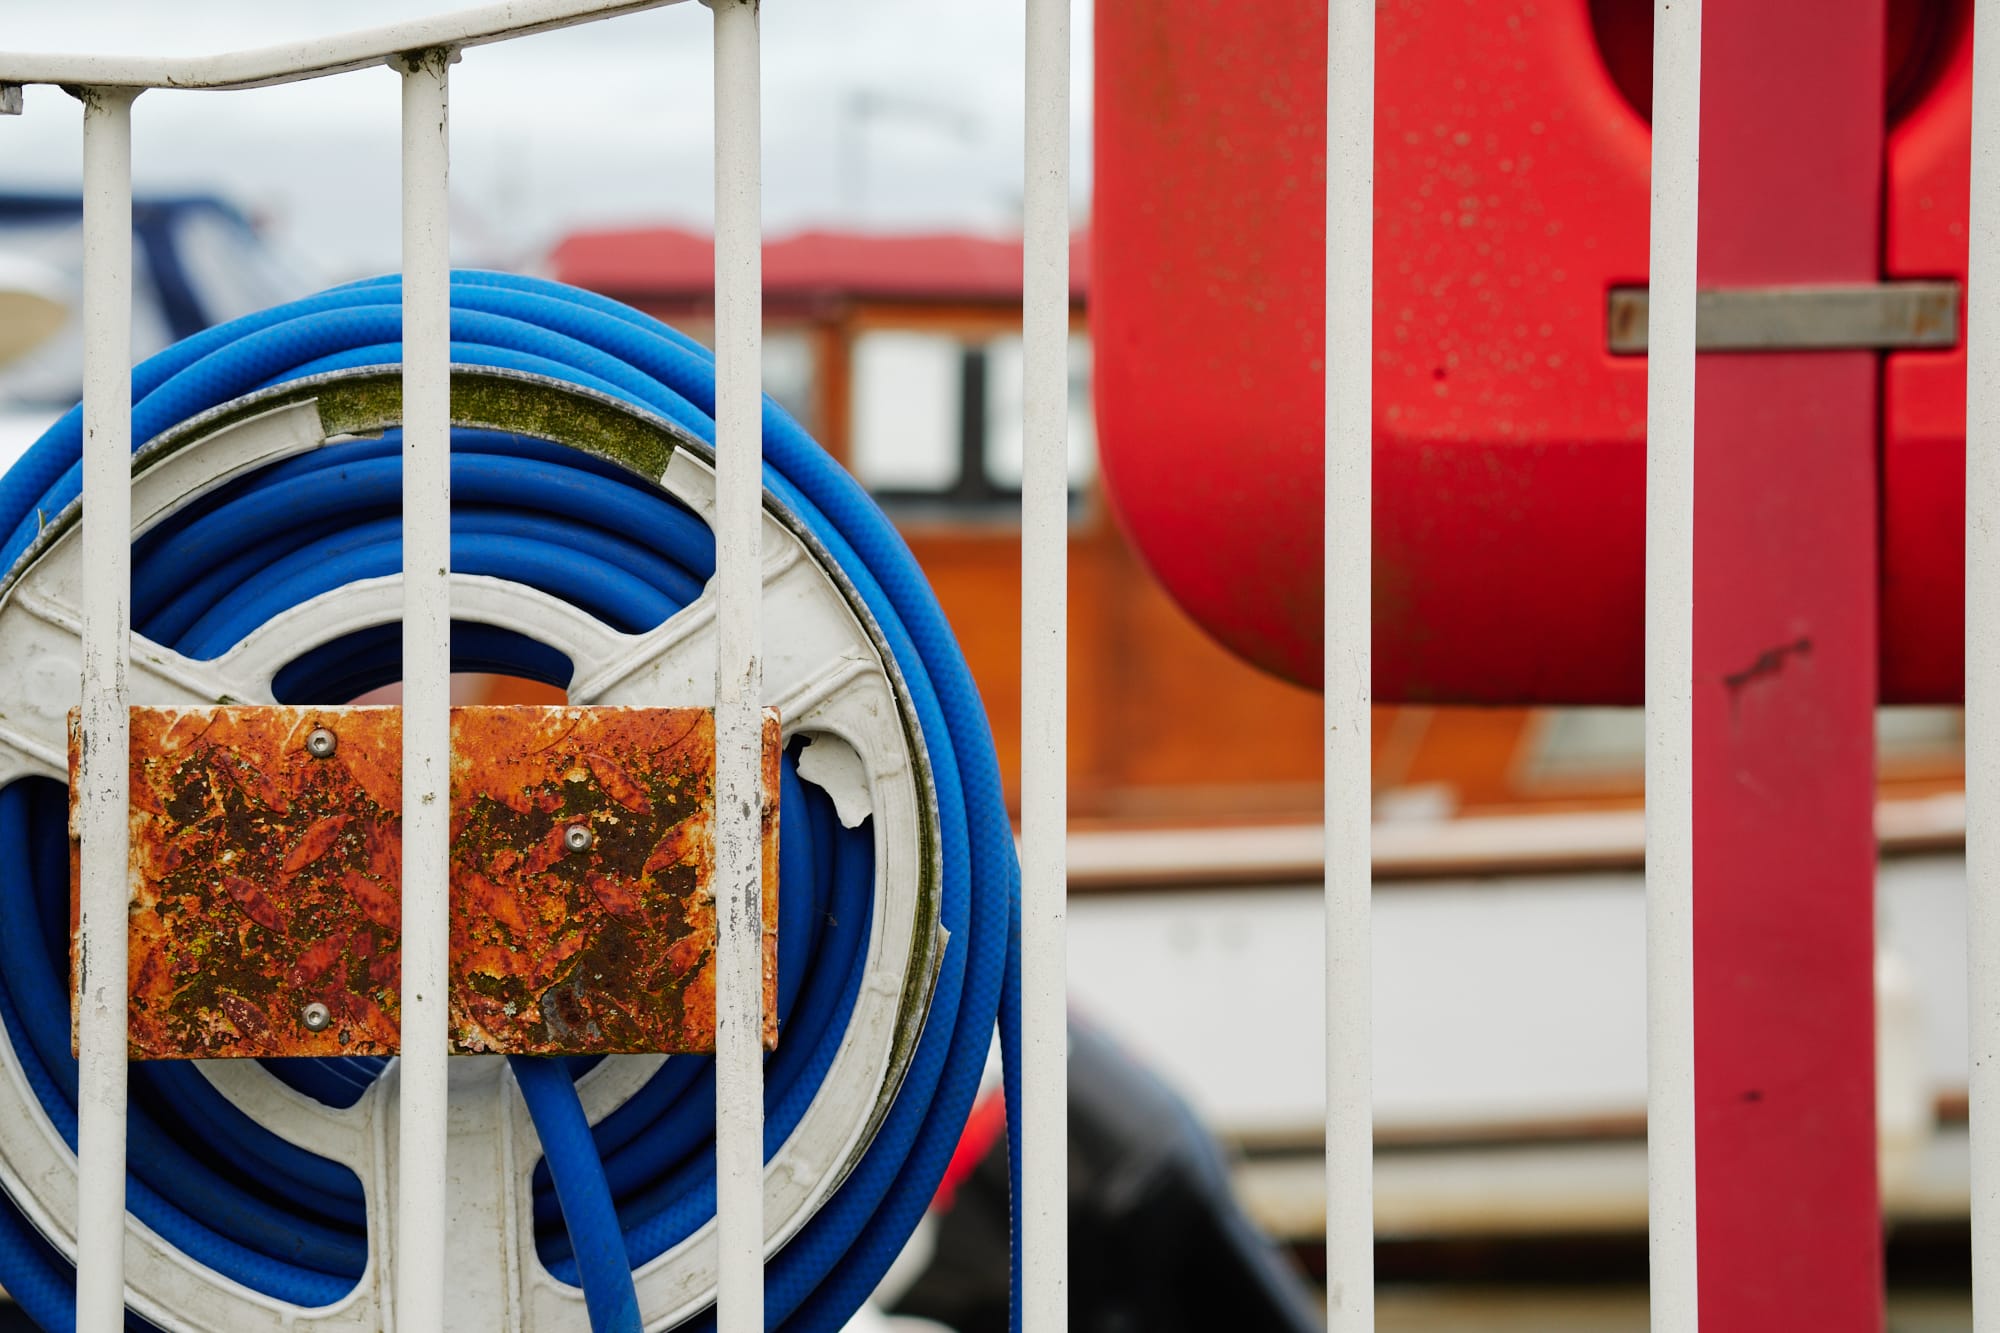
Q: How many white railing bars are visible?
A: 7